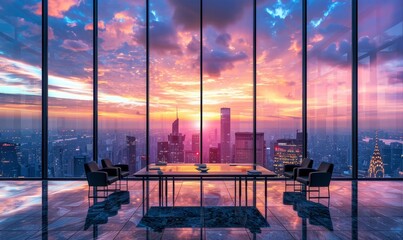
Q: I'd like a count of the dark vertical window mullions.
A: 7